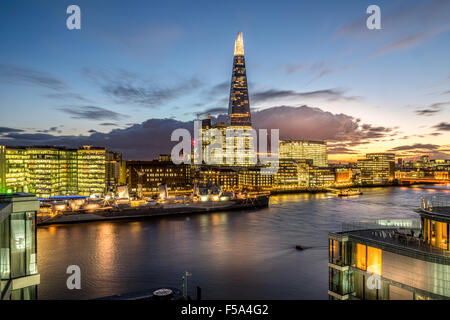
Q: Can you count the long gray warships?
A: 1